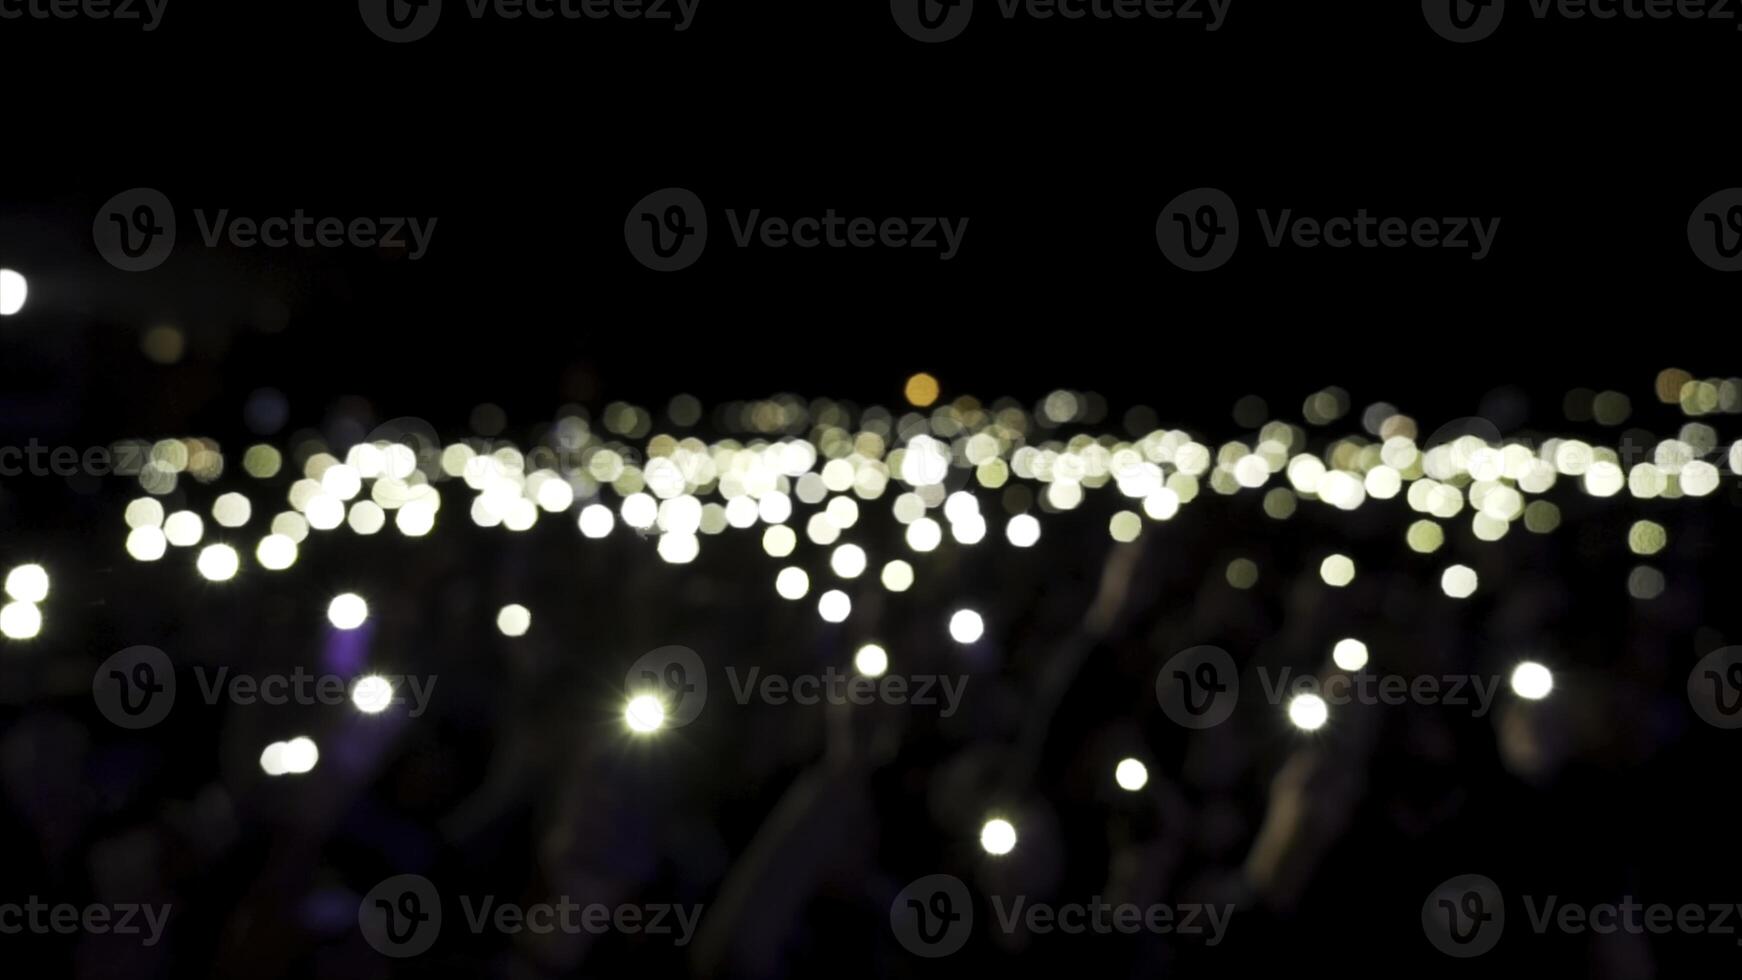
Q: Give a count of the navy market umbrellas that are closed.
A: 0